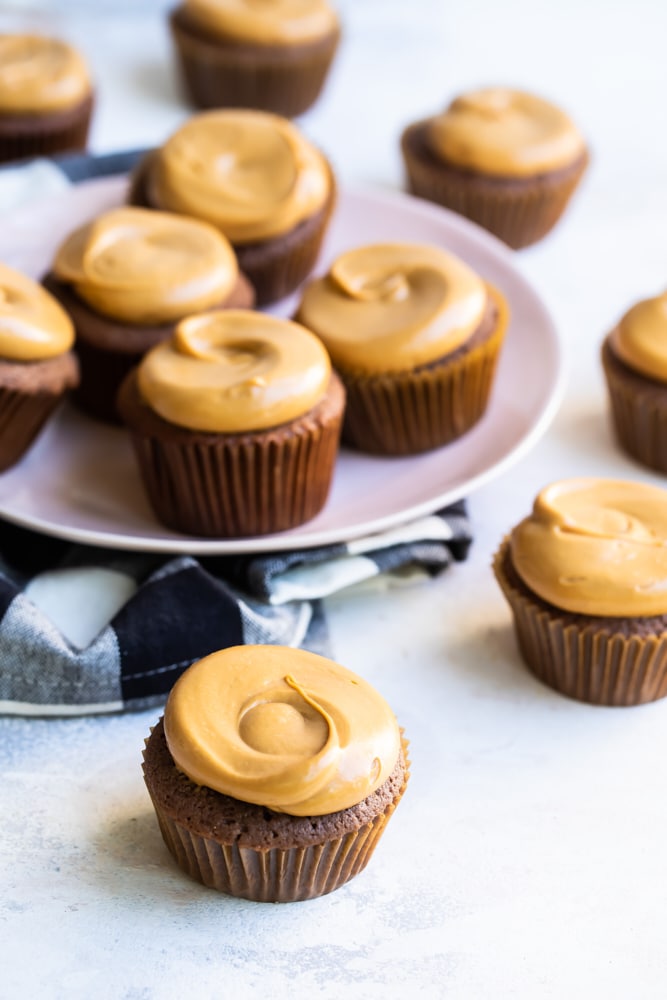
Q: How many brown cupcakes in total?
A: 11